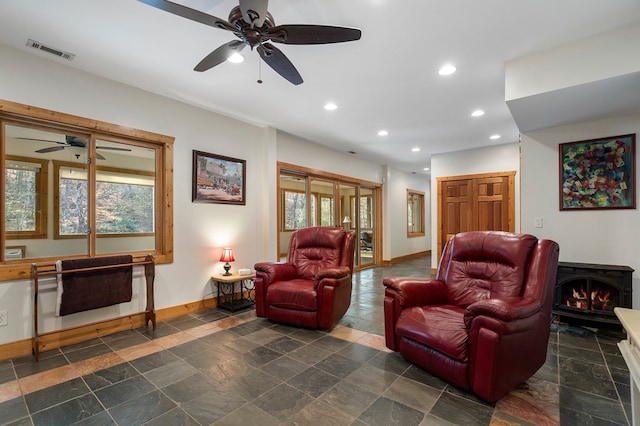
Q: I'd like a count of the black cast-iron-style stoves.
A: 1